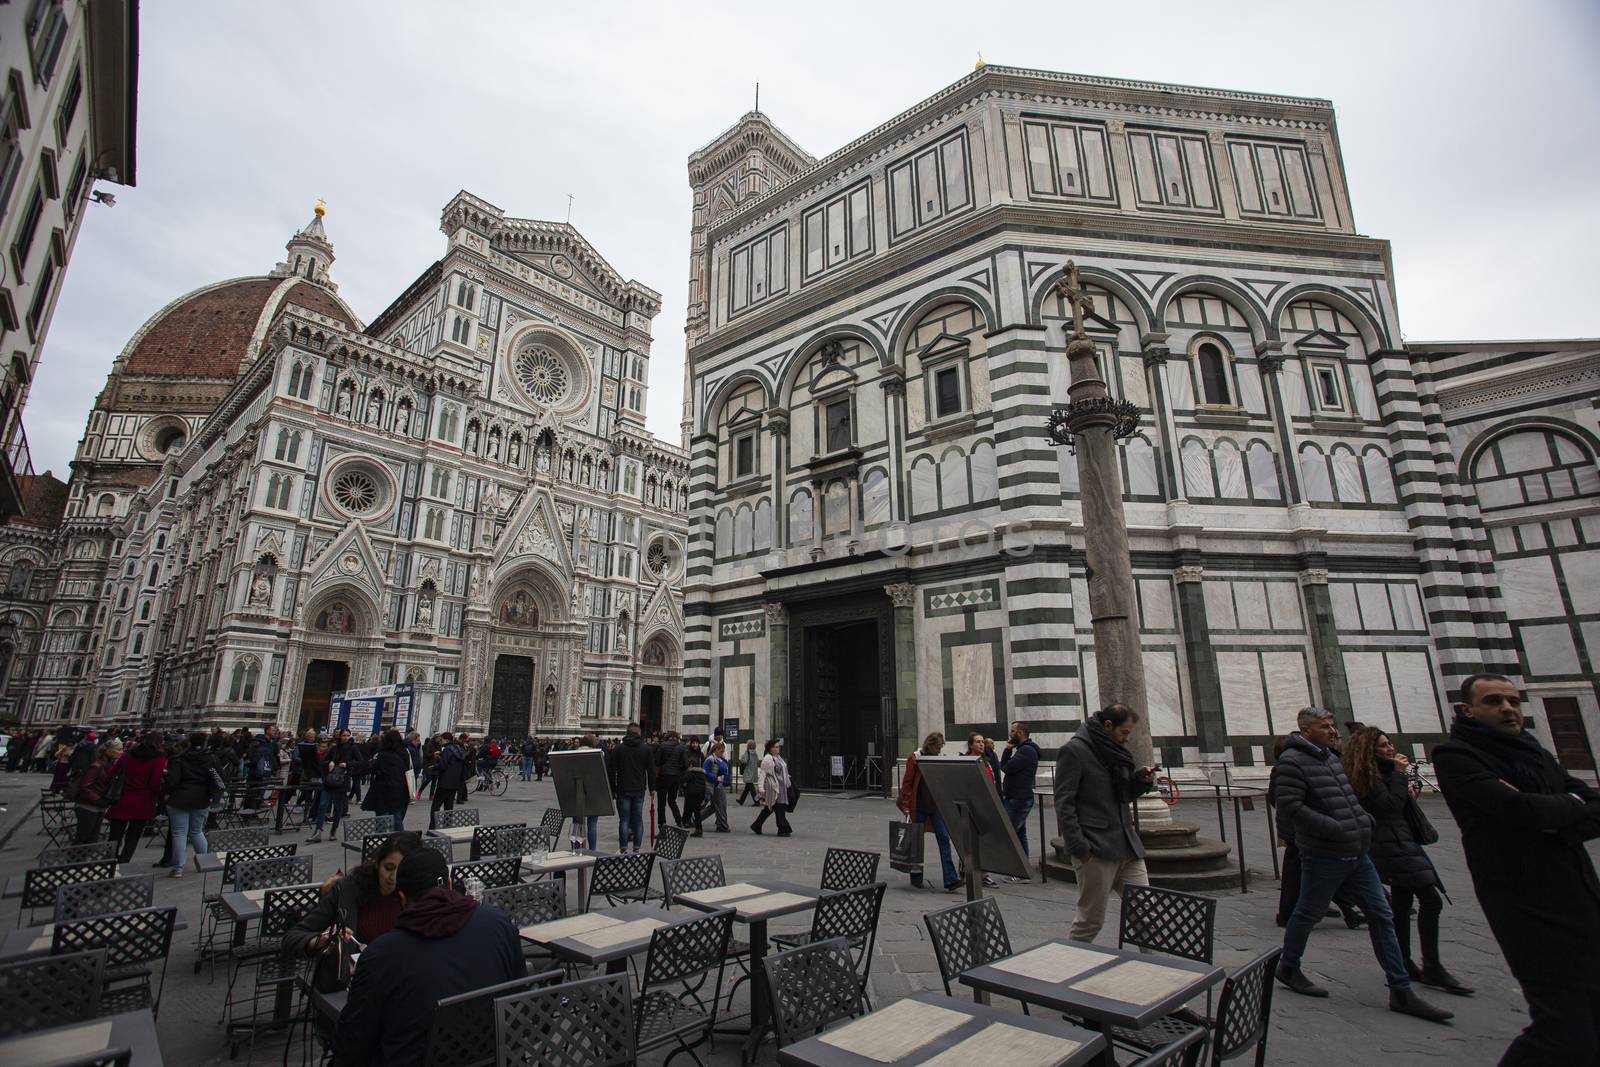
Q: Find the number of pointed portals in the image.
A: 3